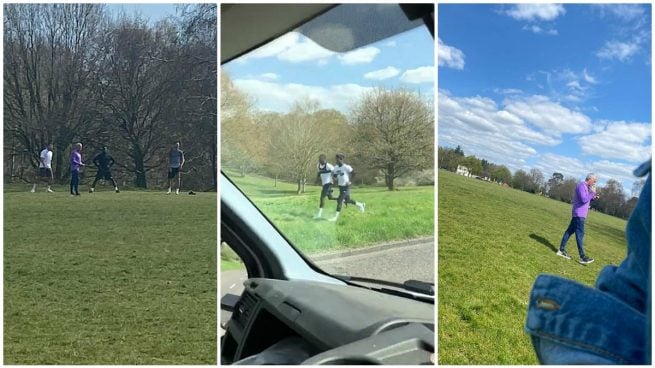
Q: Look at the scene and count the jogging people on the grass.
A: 2